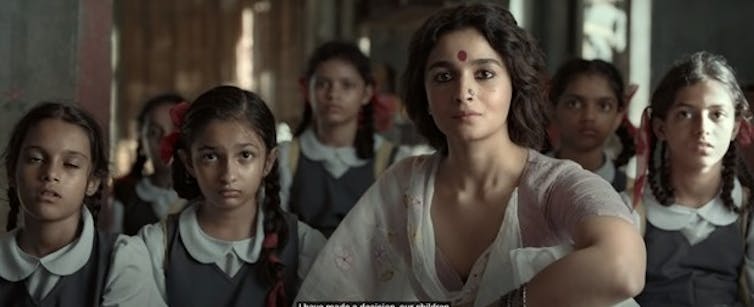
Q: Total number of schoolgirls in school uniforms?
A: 6